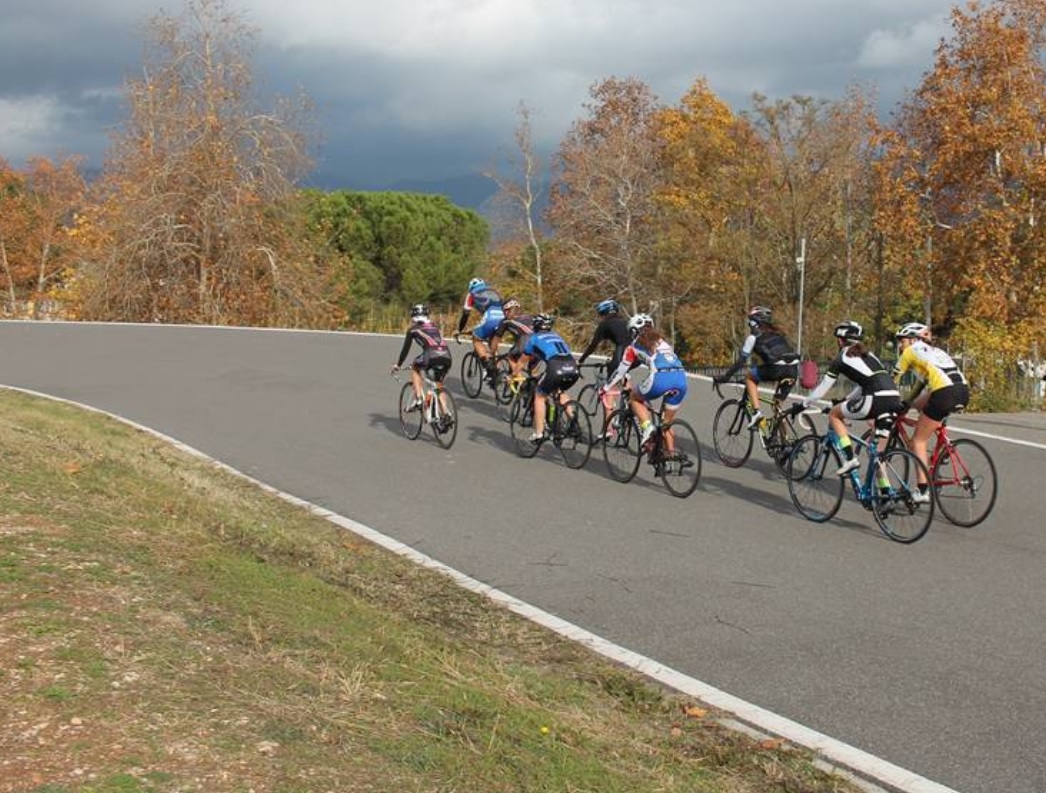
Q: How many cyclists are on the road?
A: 9